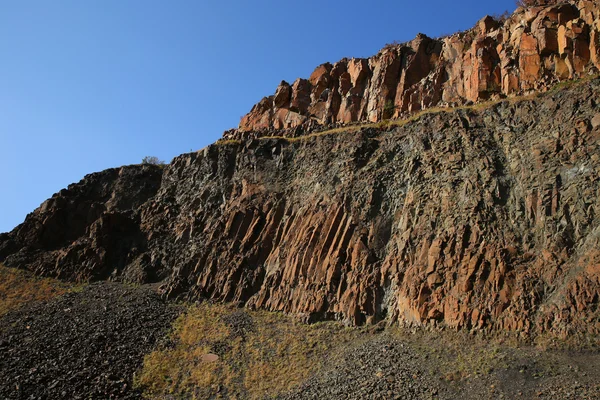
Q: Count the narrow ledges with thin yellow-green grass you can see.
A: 1